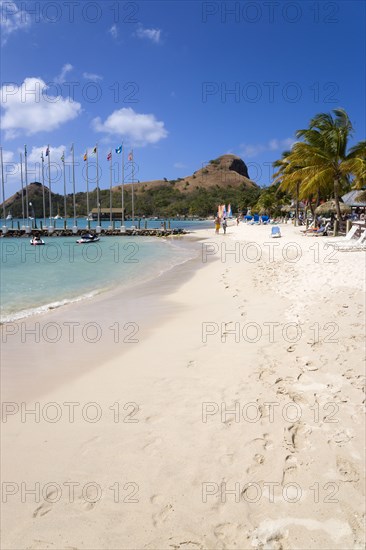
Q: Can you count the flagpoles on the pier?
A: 12